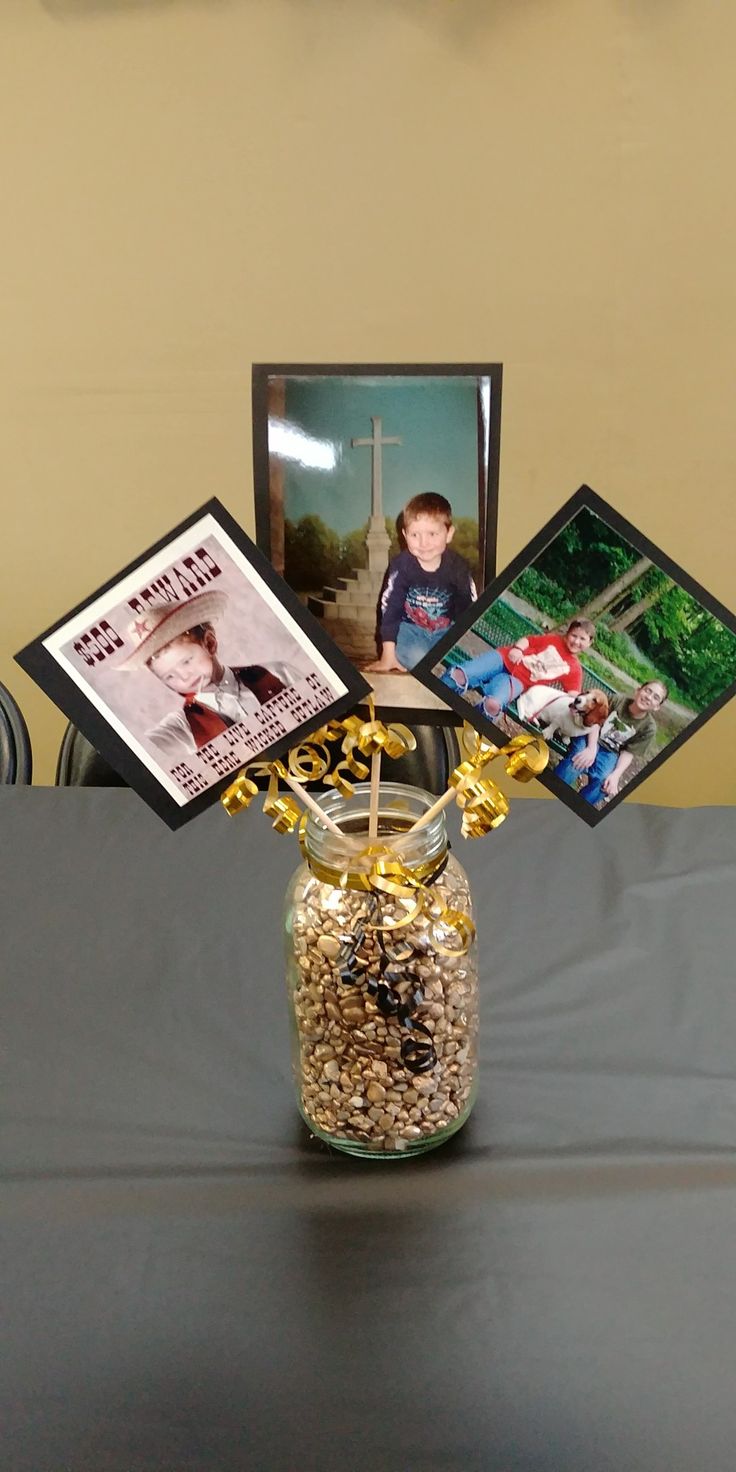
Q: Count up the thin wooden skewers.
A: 3